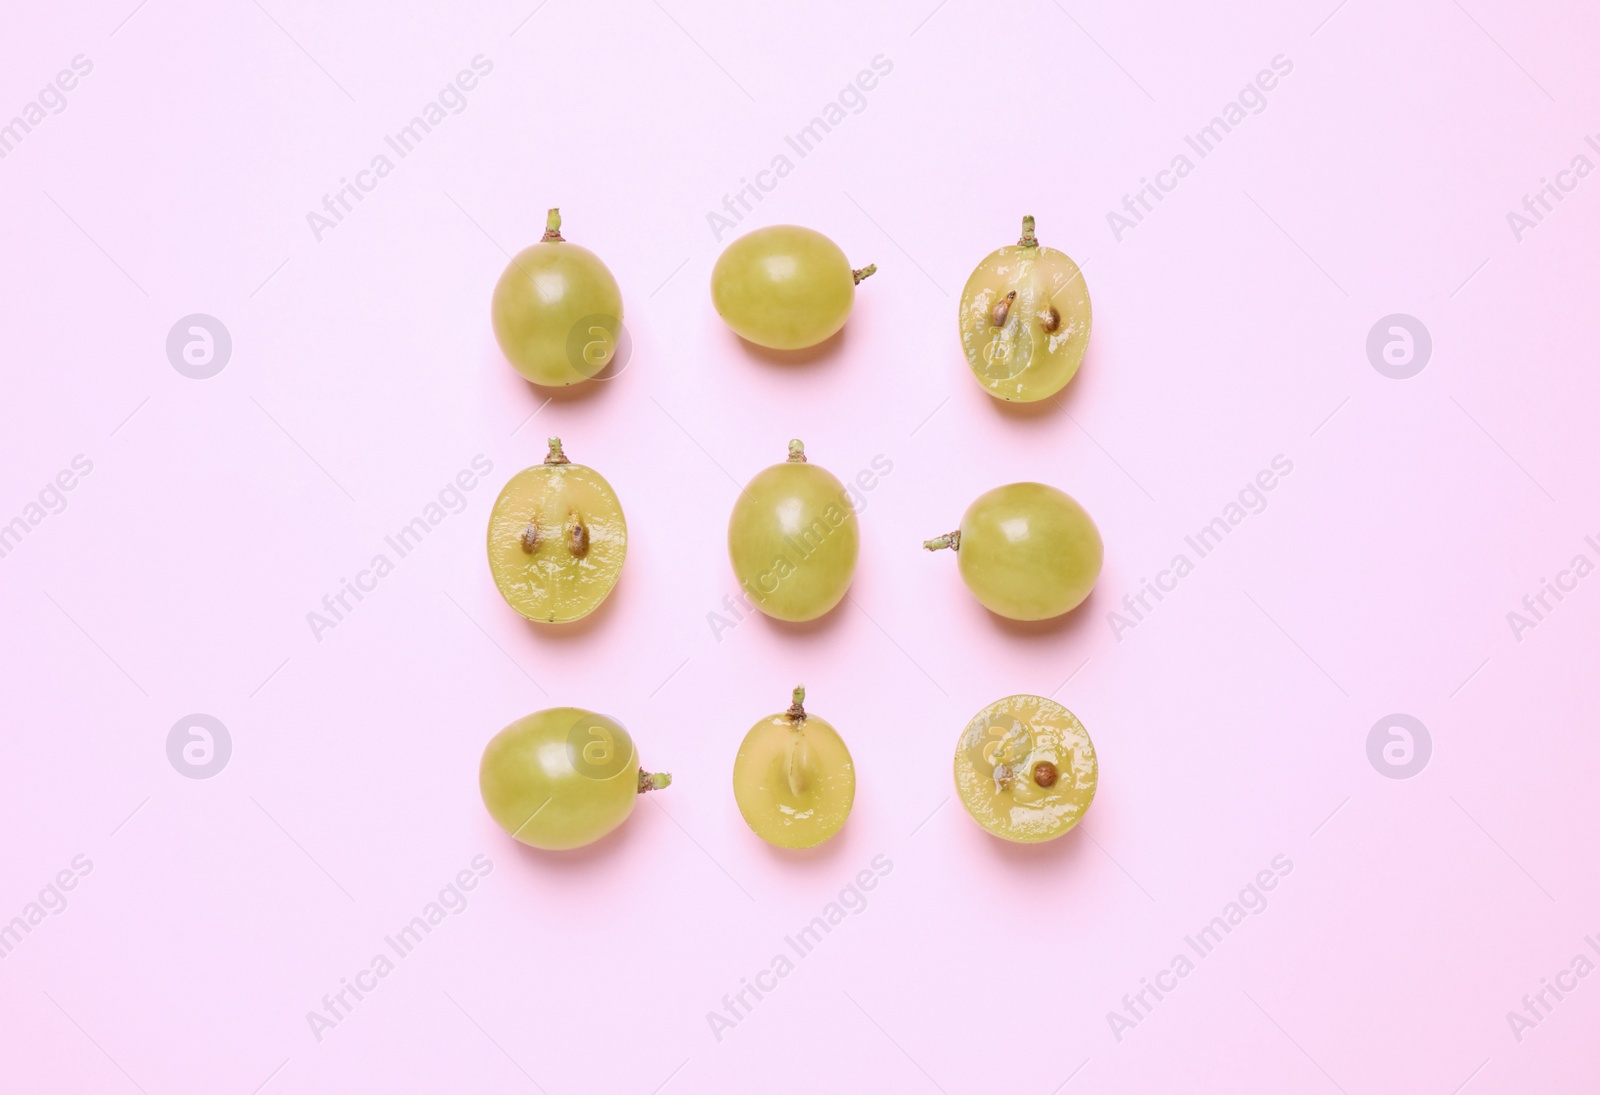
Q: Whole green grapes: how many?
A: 5